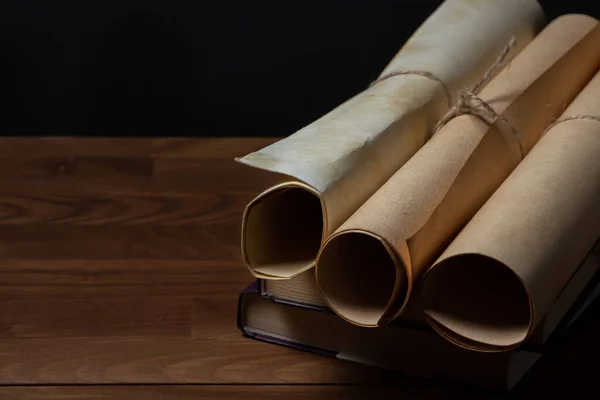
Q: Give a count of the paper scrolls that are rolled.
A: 3